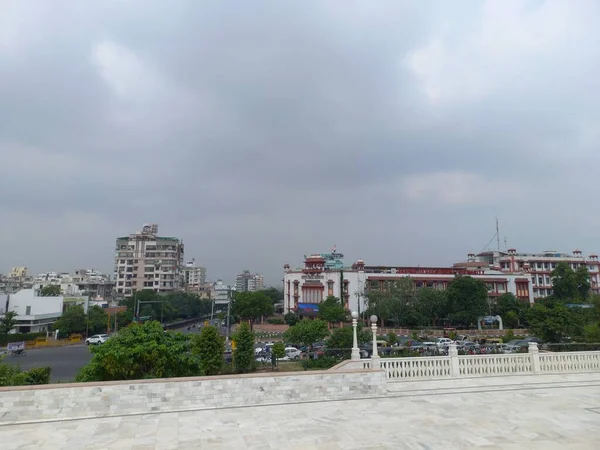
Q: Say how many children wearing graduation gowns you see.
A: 0